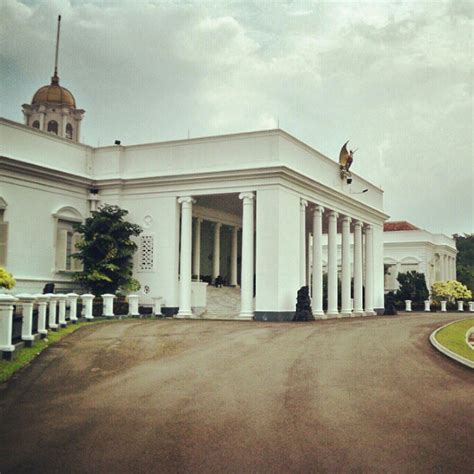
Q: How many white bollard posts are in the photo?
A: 15